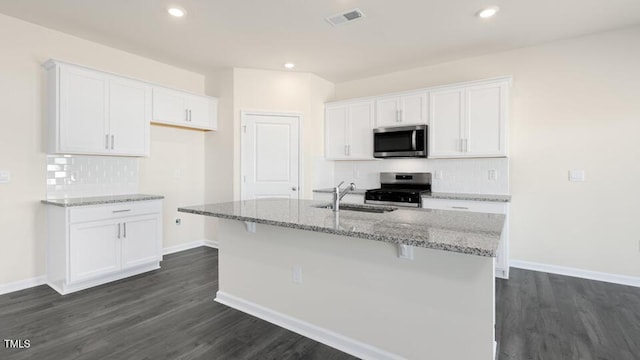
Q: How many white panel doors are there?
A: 1